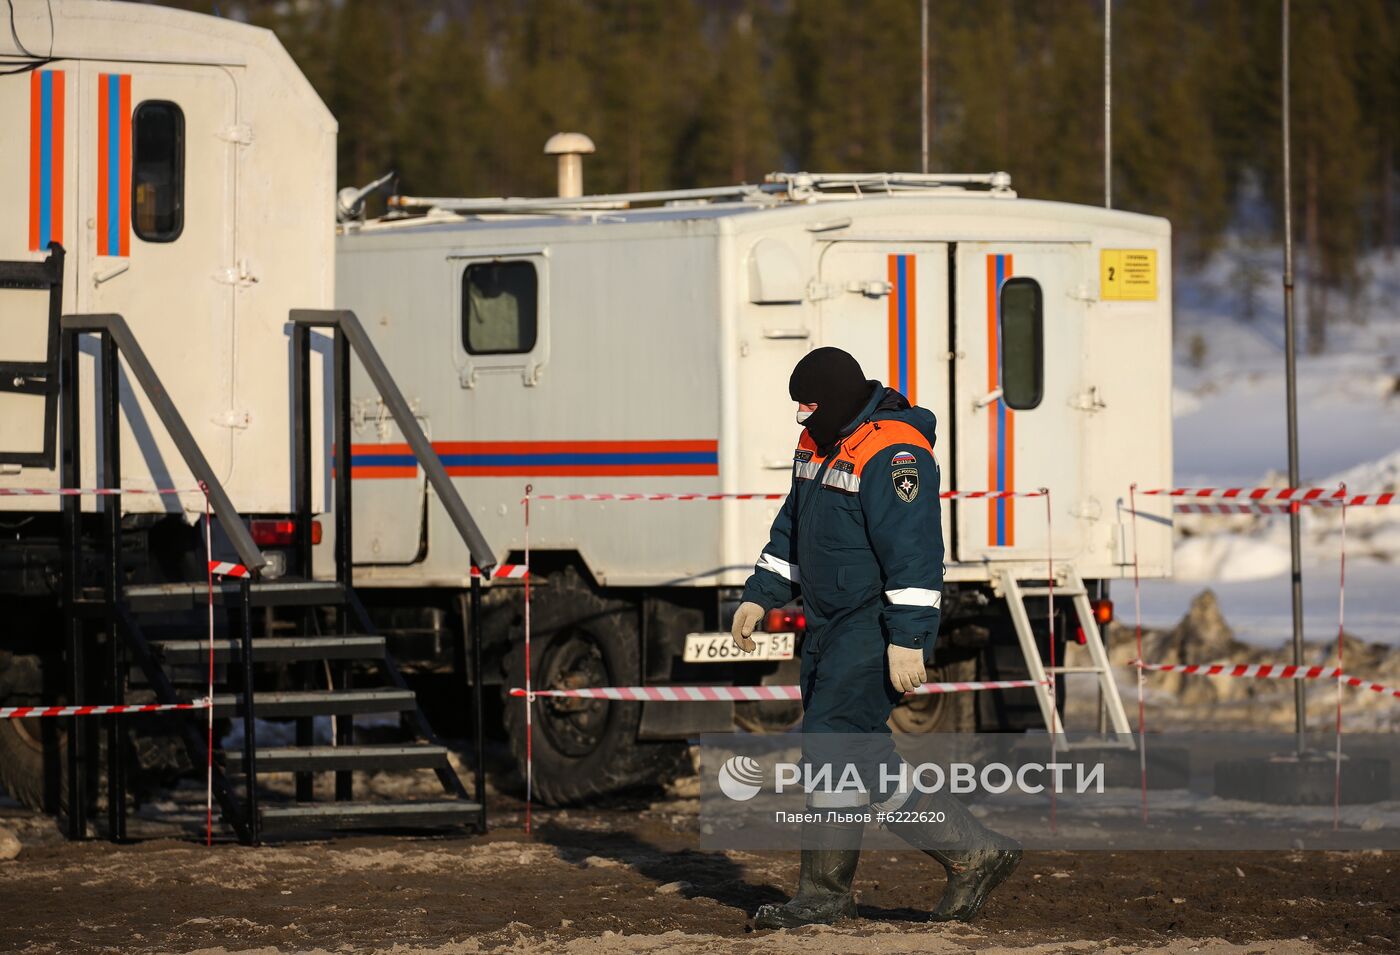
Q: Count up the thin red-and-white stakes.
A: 5